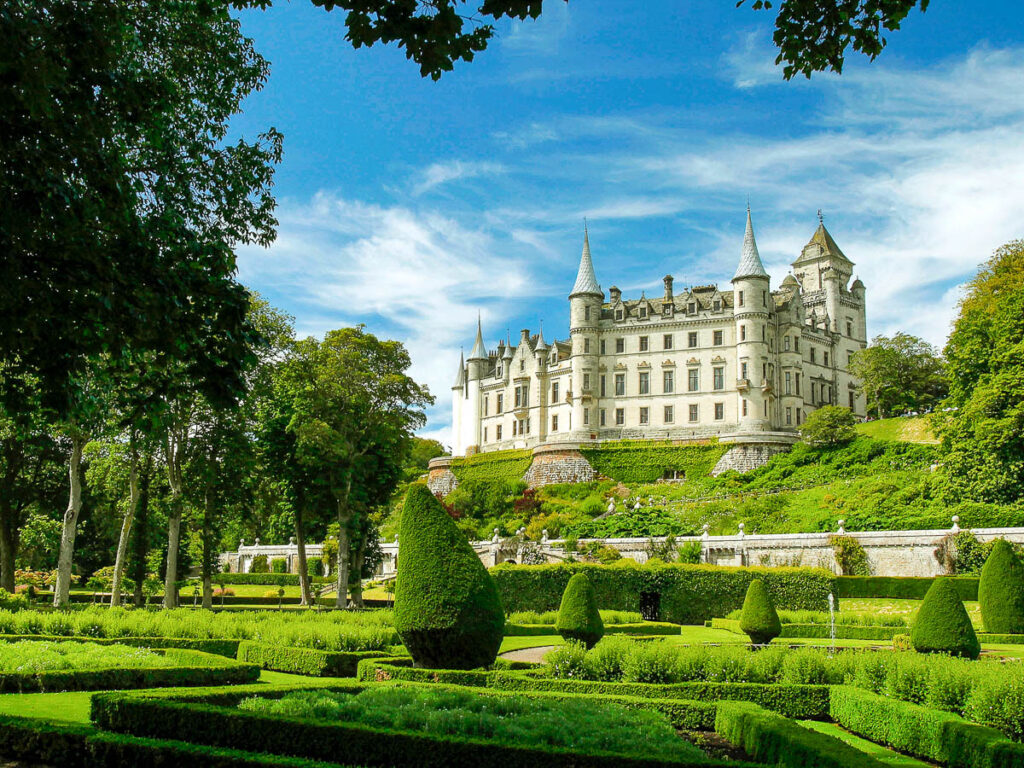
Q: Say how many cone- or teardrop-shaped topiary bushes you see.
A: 5